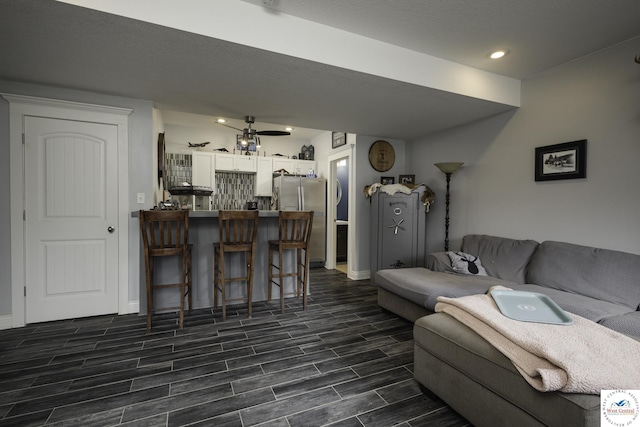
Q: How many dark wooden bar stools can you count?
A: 3